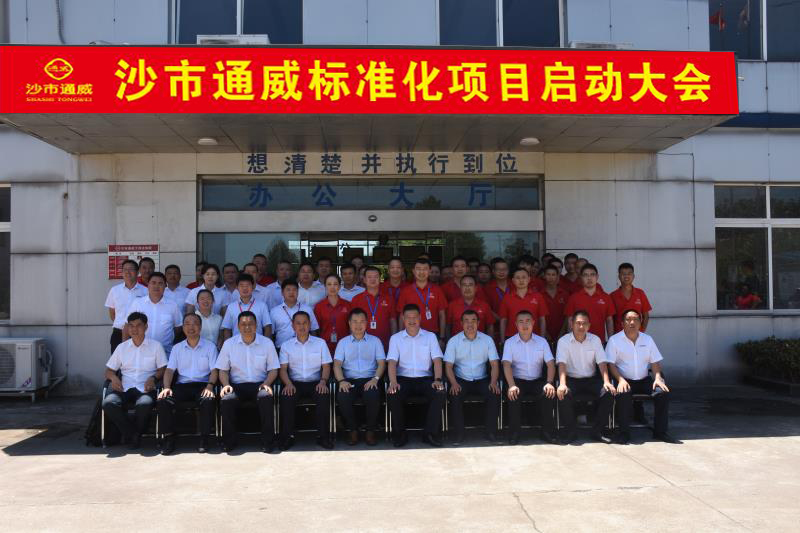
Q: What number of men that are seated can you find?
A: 10